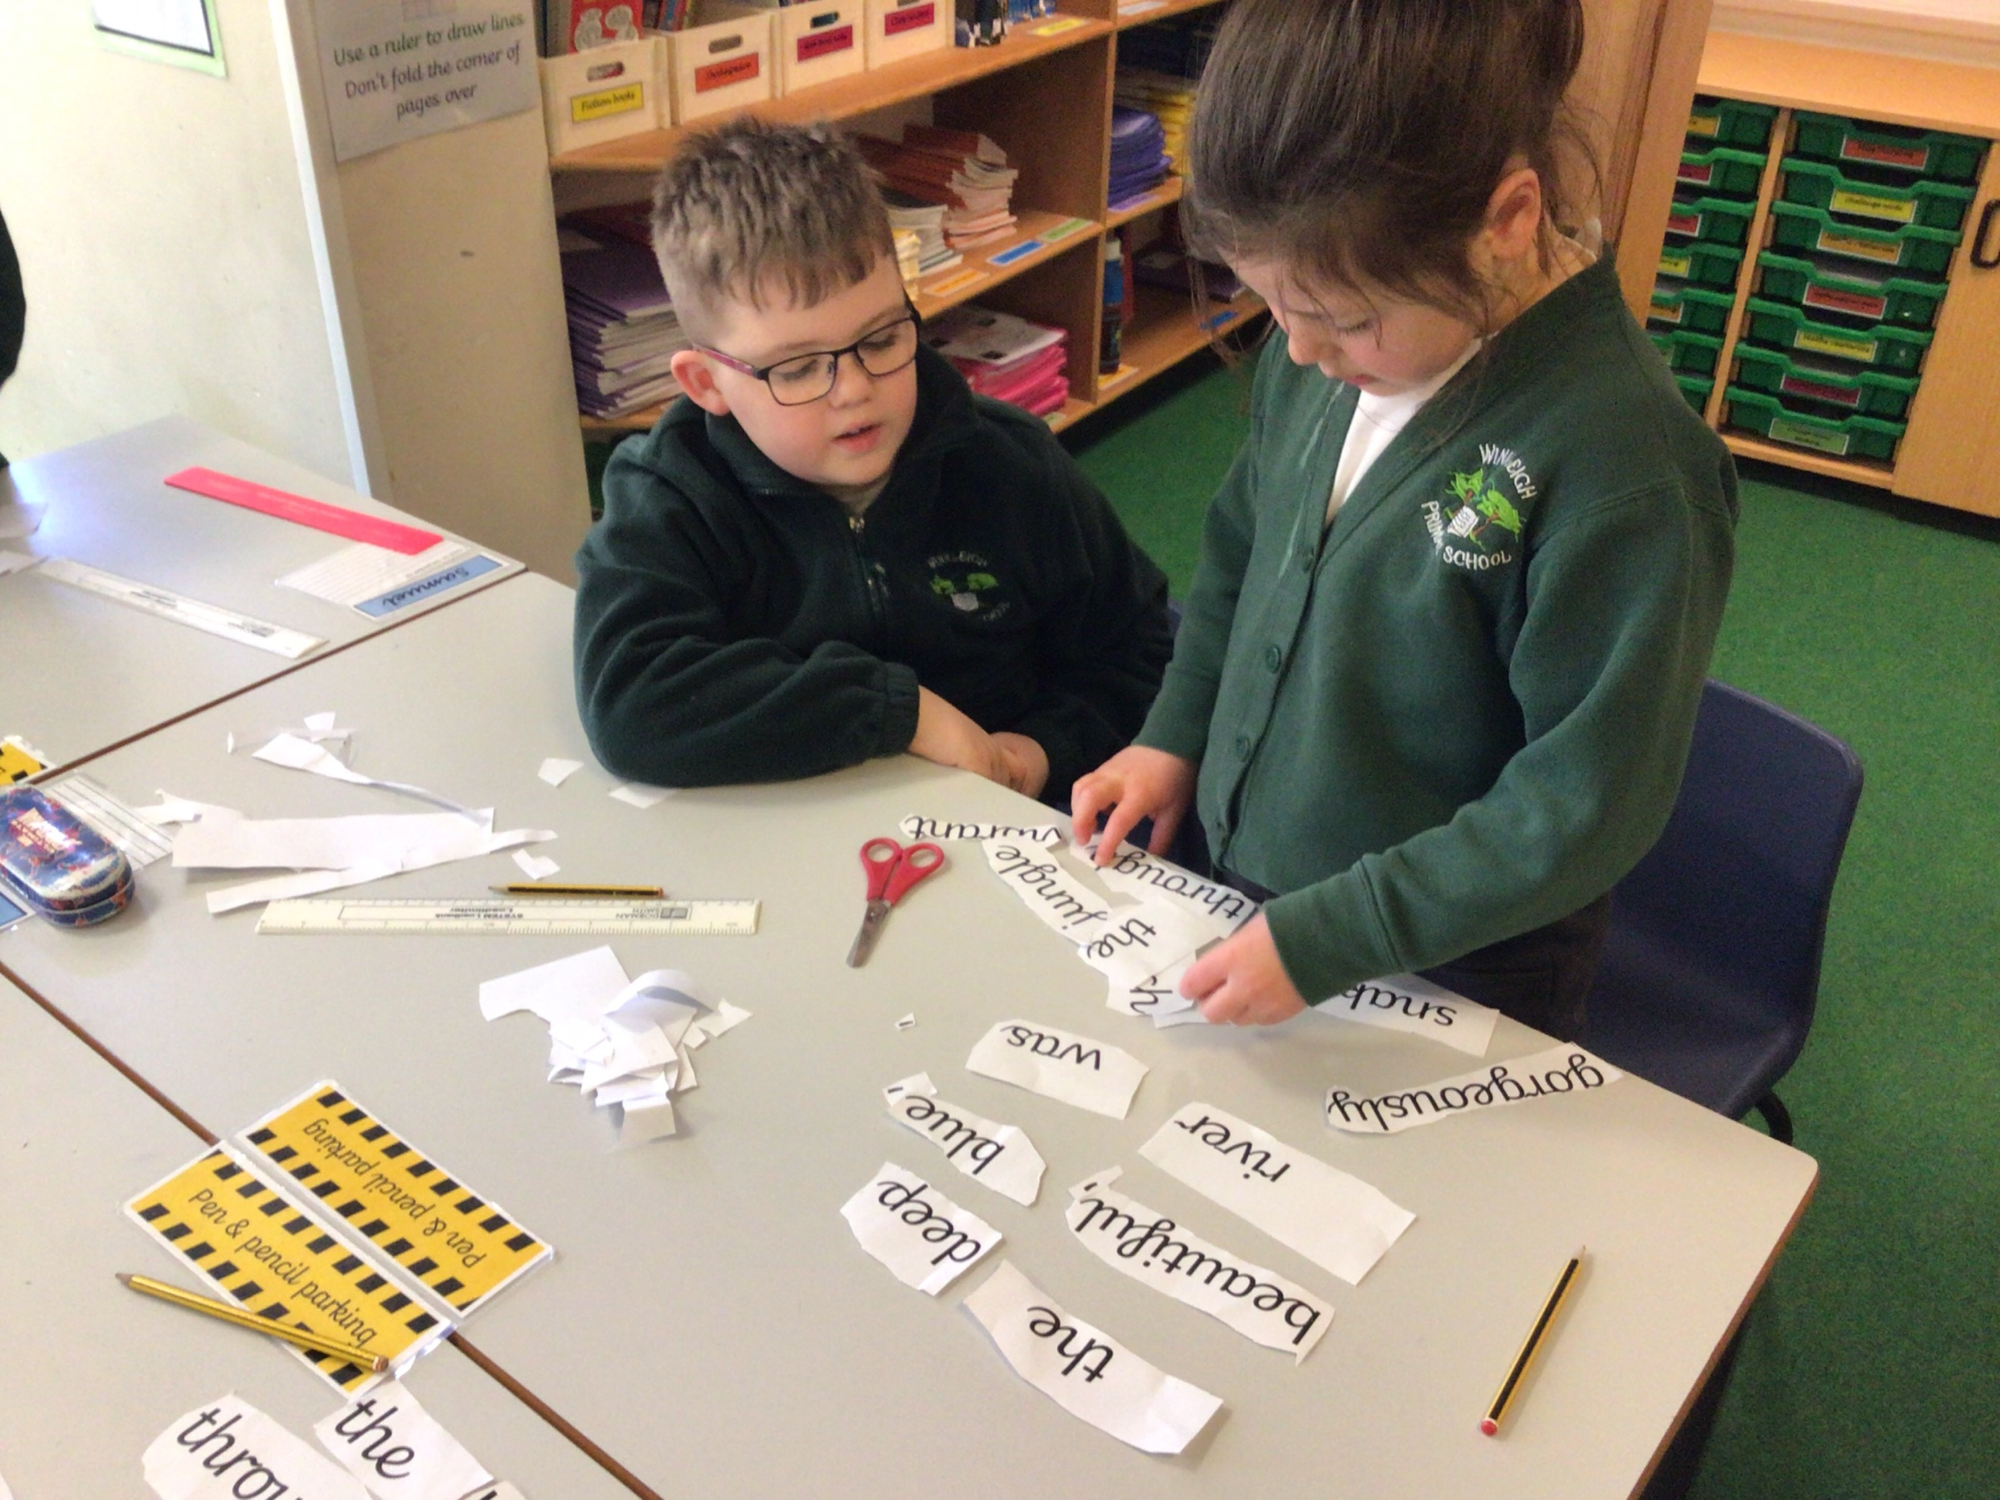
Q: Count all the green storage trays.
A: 14